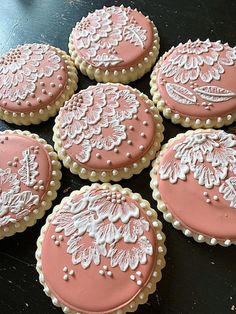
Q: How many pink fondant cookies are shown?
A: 7